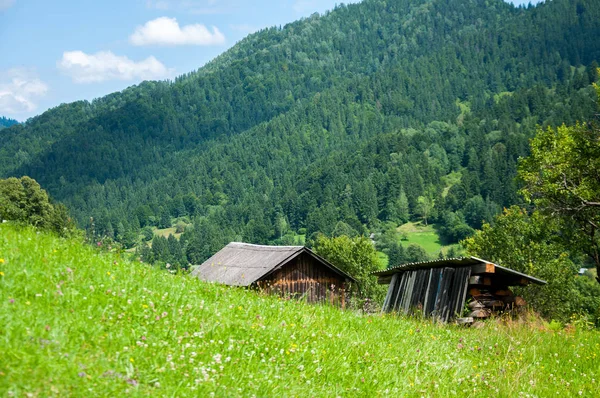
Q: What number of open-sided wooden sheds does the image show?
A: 1